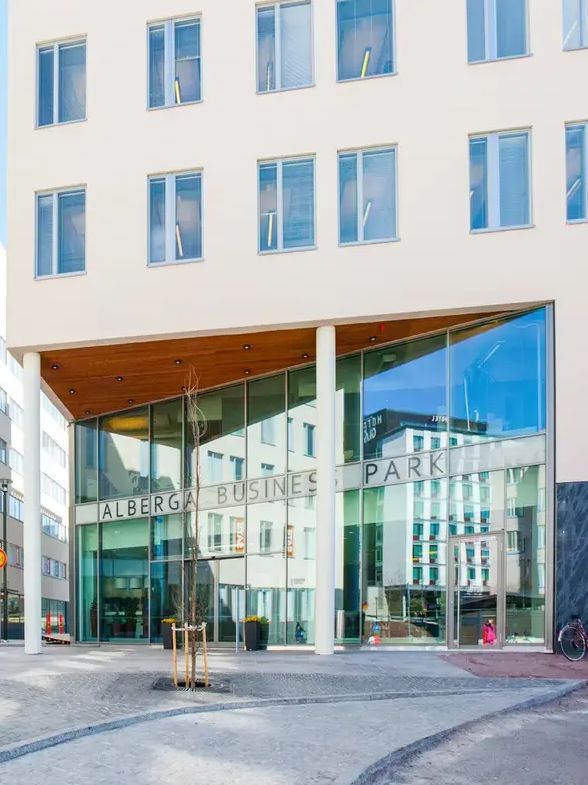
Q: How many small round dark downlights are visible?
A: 11